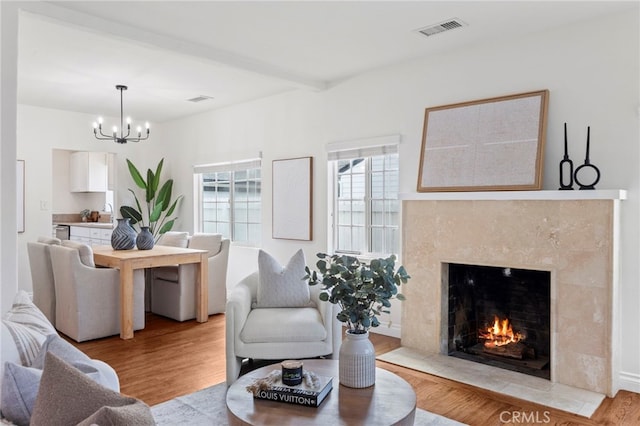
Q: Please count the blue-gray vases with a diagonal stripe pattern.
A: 2